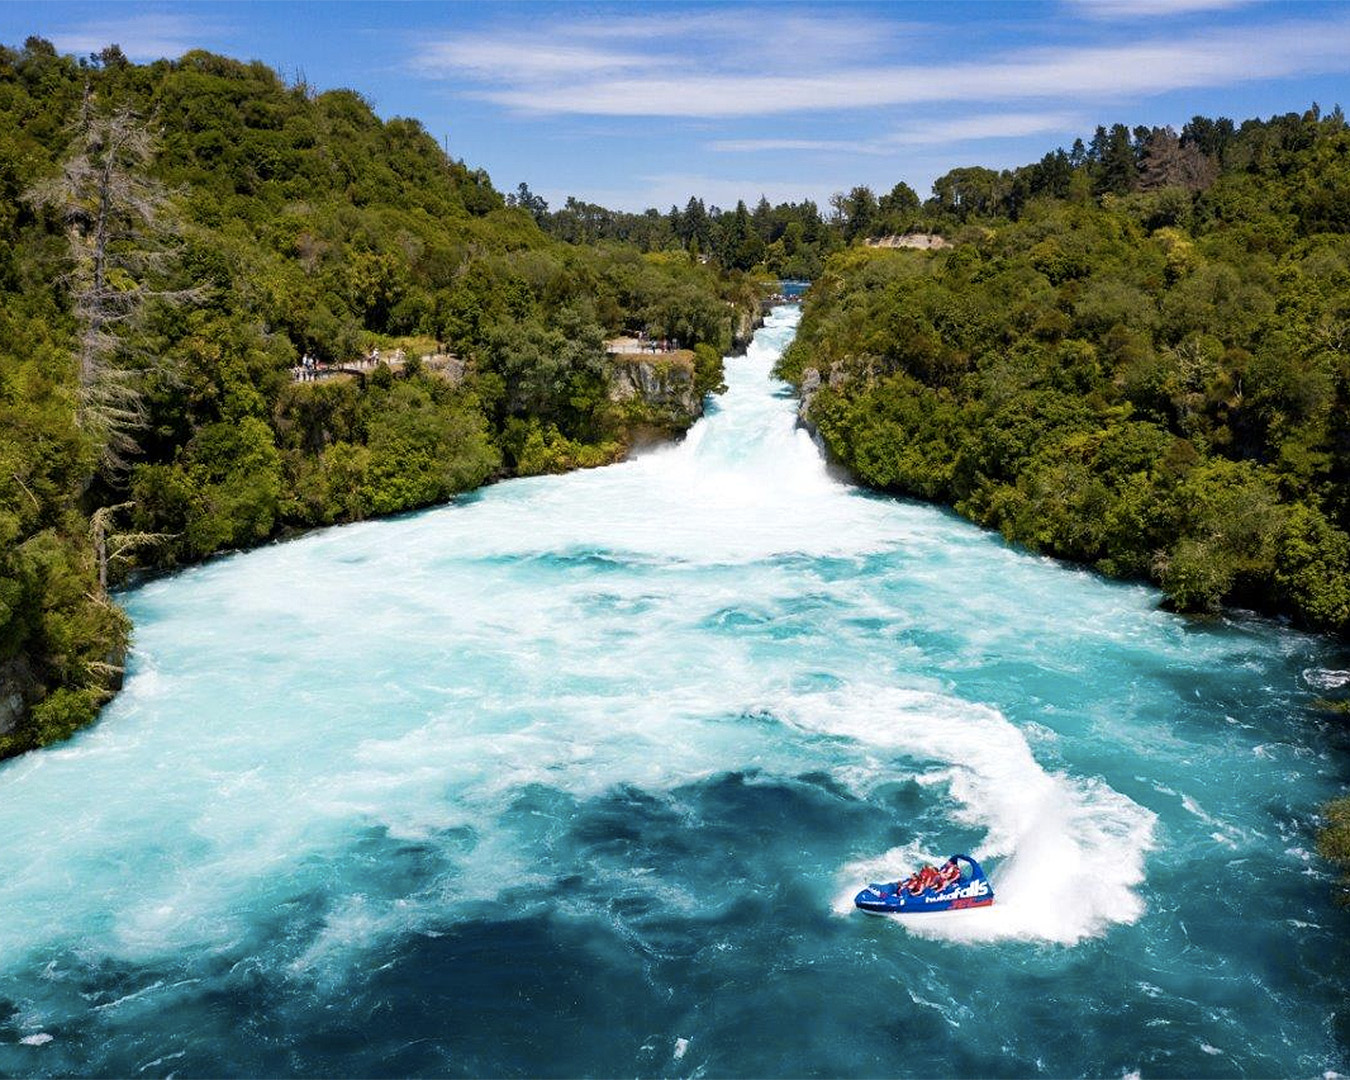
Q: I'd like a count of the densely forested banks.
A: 2